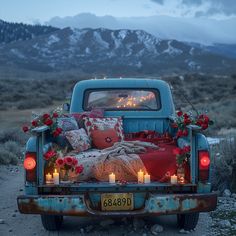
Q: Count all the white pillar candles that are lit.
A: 6